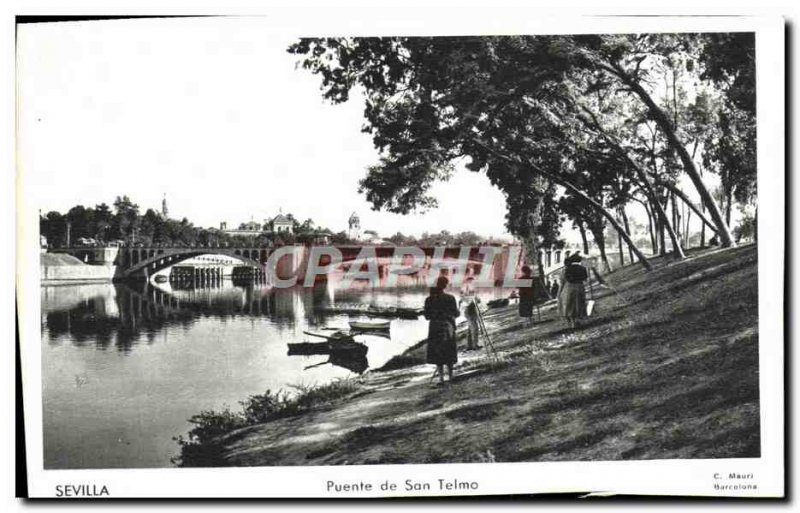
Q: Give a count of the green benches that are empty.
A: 0